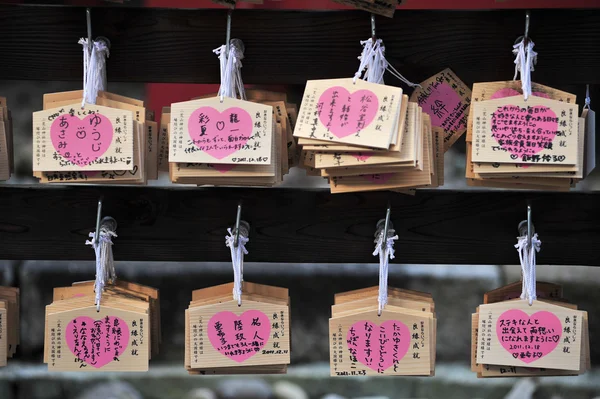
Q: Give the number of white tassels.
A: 8